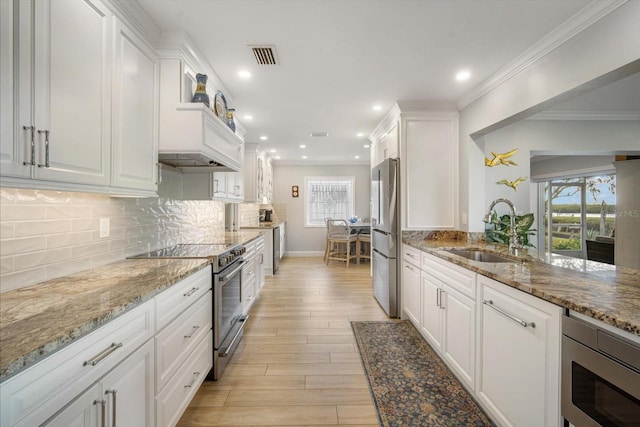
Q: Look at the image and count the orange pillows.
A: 0